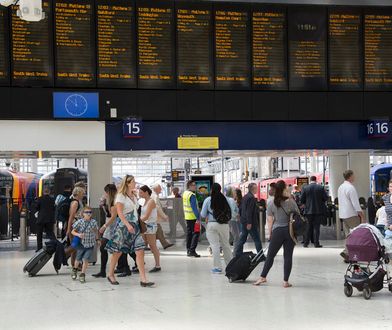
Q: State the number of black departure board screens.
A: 11